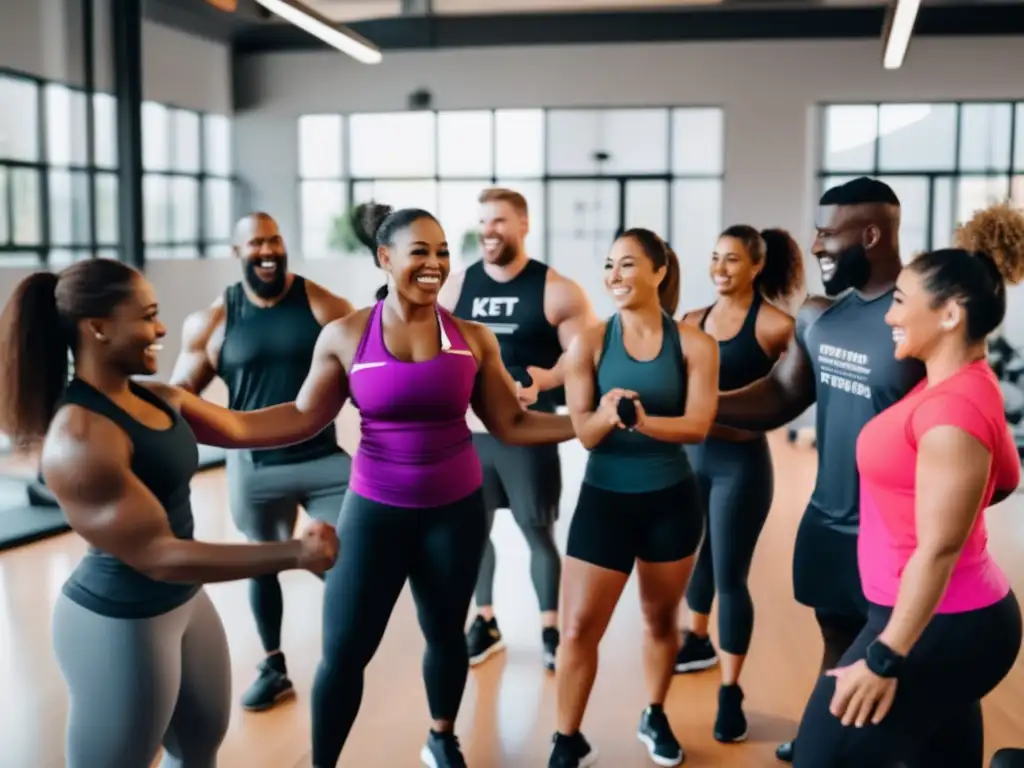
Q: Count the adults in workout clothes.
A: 8